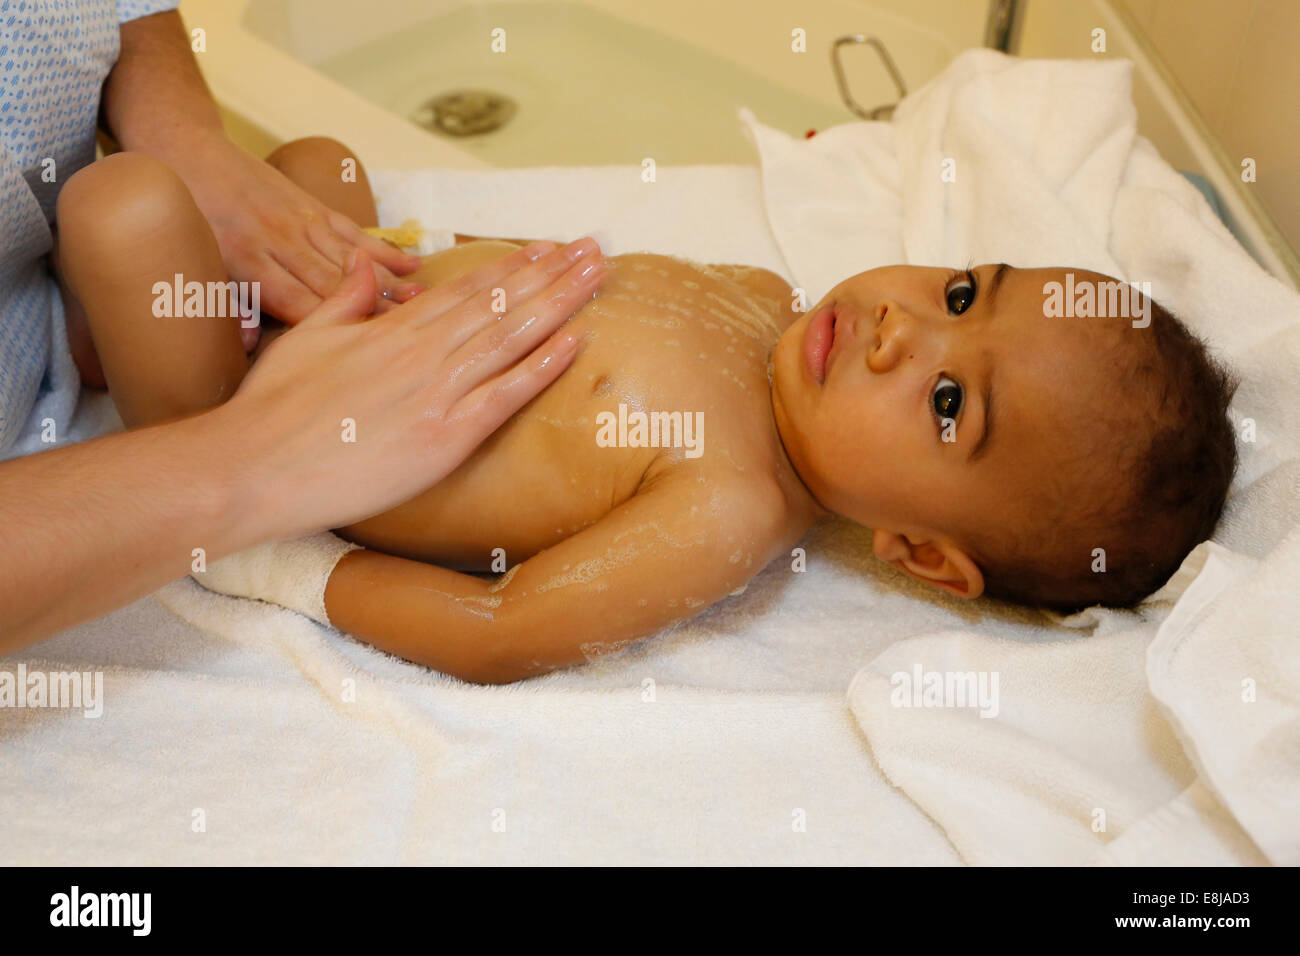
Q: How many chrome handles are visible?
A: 1